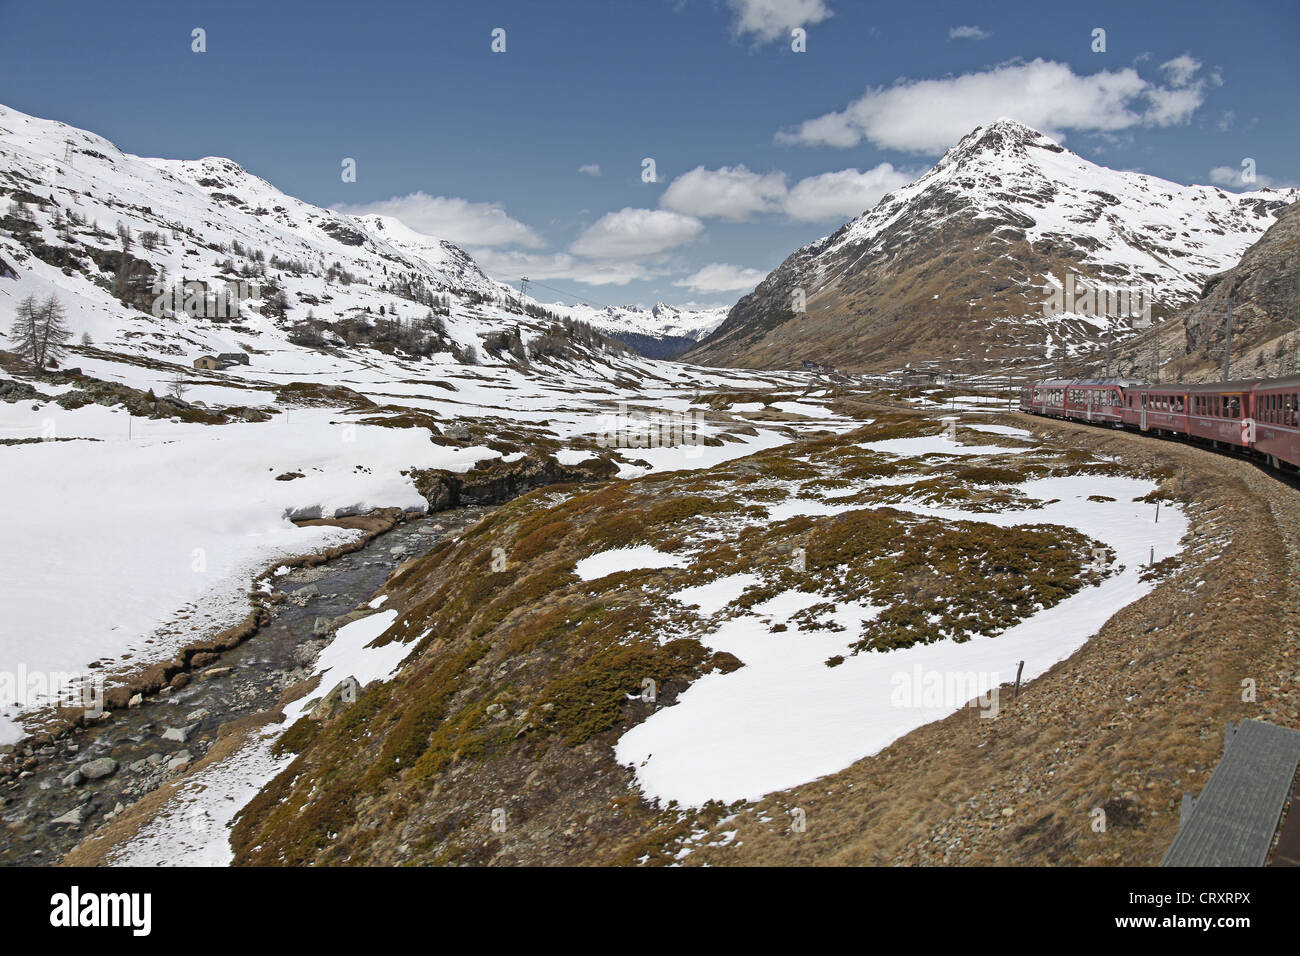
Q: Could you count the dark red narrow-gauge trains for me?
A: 1